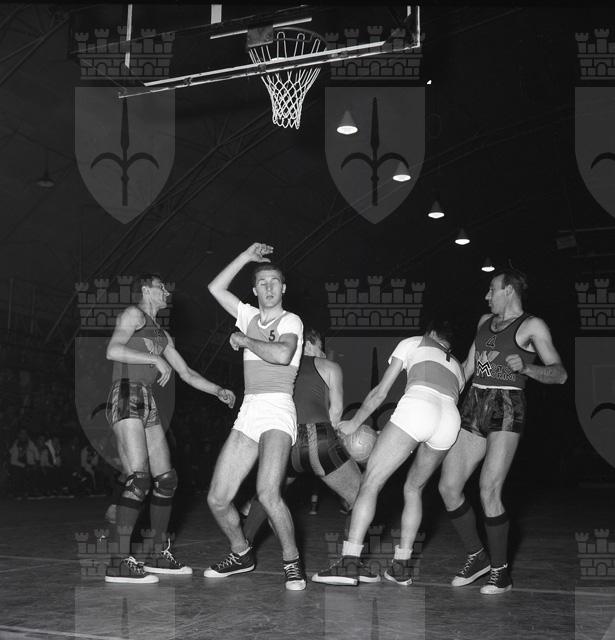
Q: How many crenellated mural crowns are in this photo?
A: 9